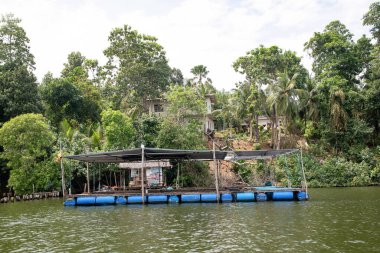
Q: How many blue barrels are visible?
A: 14